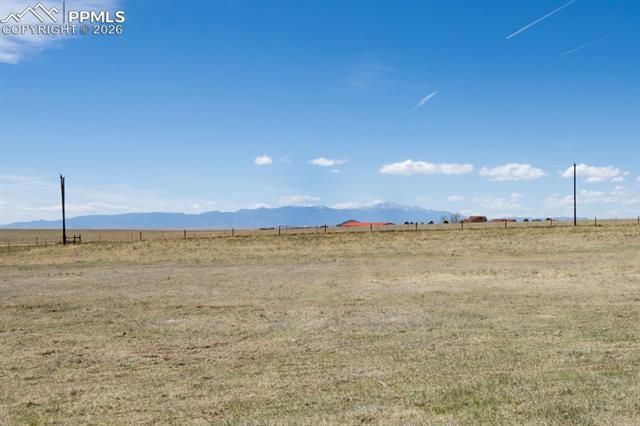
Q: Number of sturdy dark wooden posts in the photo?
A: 2